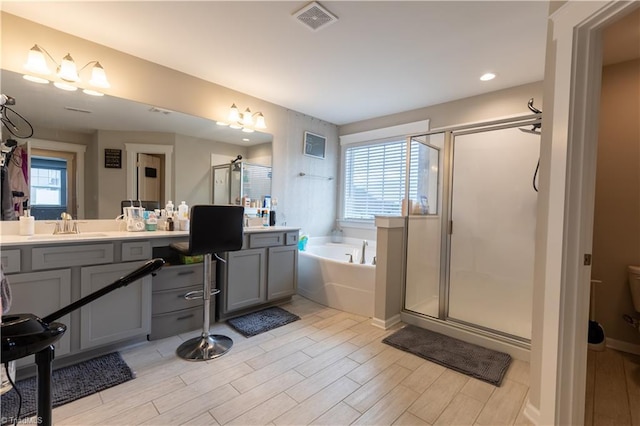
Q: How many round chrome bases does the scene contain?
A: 1